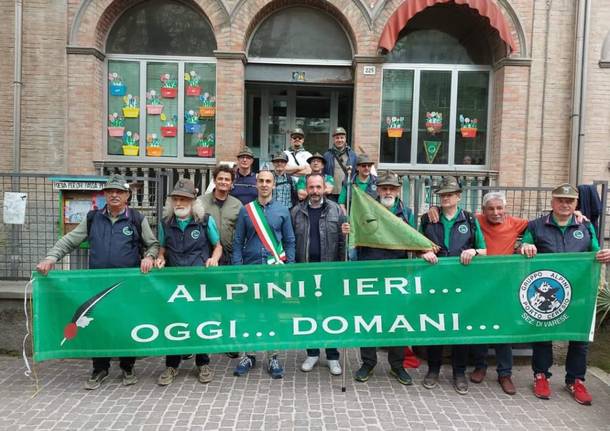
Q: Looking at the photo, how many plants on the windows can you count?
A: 15